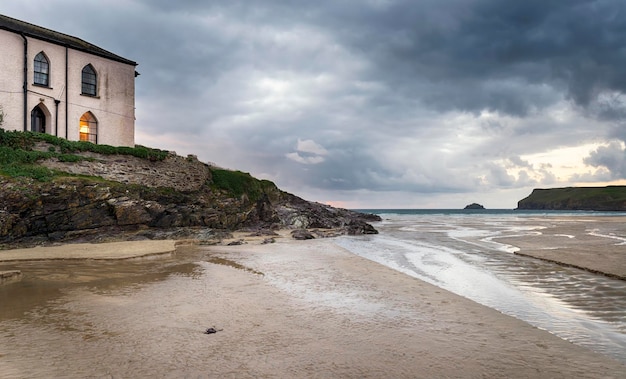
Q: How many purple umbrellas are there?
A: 0